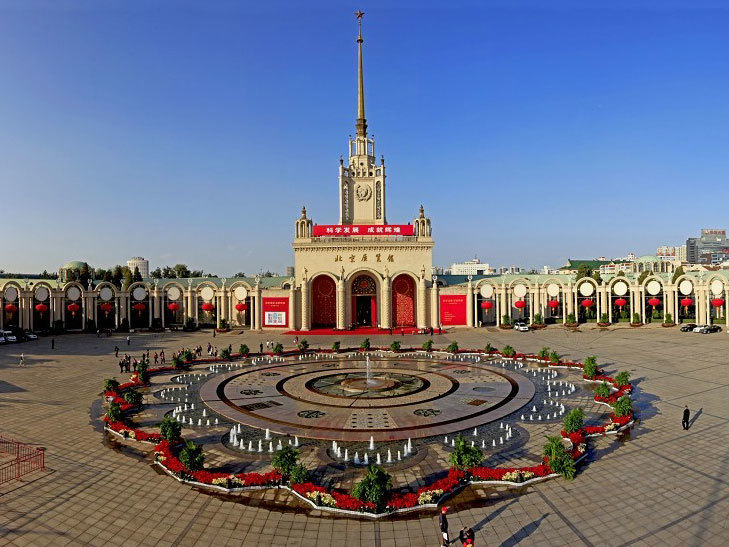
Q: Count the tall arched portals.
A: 3